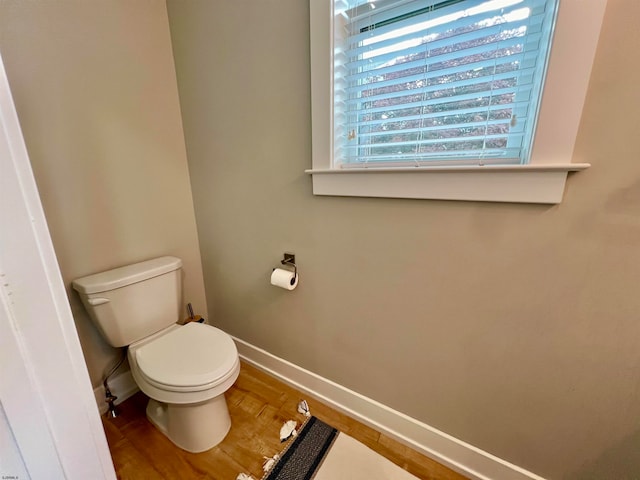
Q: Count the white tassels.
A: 4